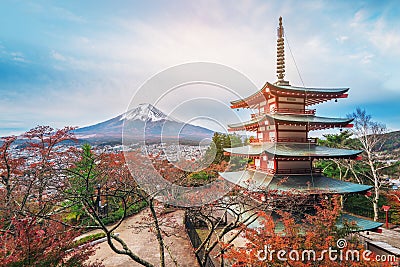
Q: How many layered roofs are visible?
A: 5